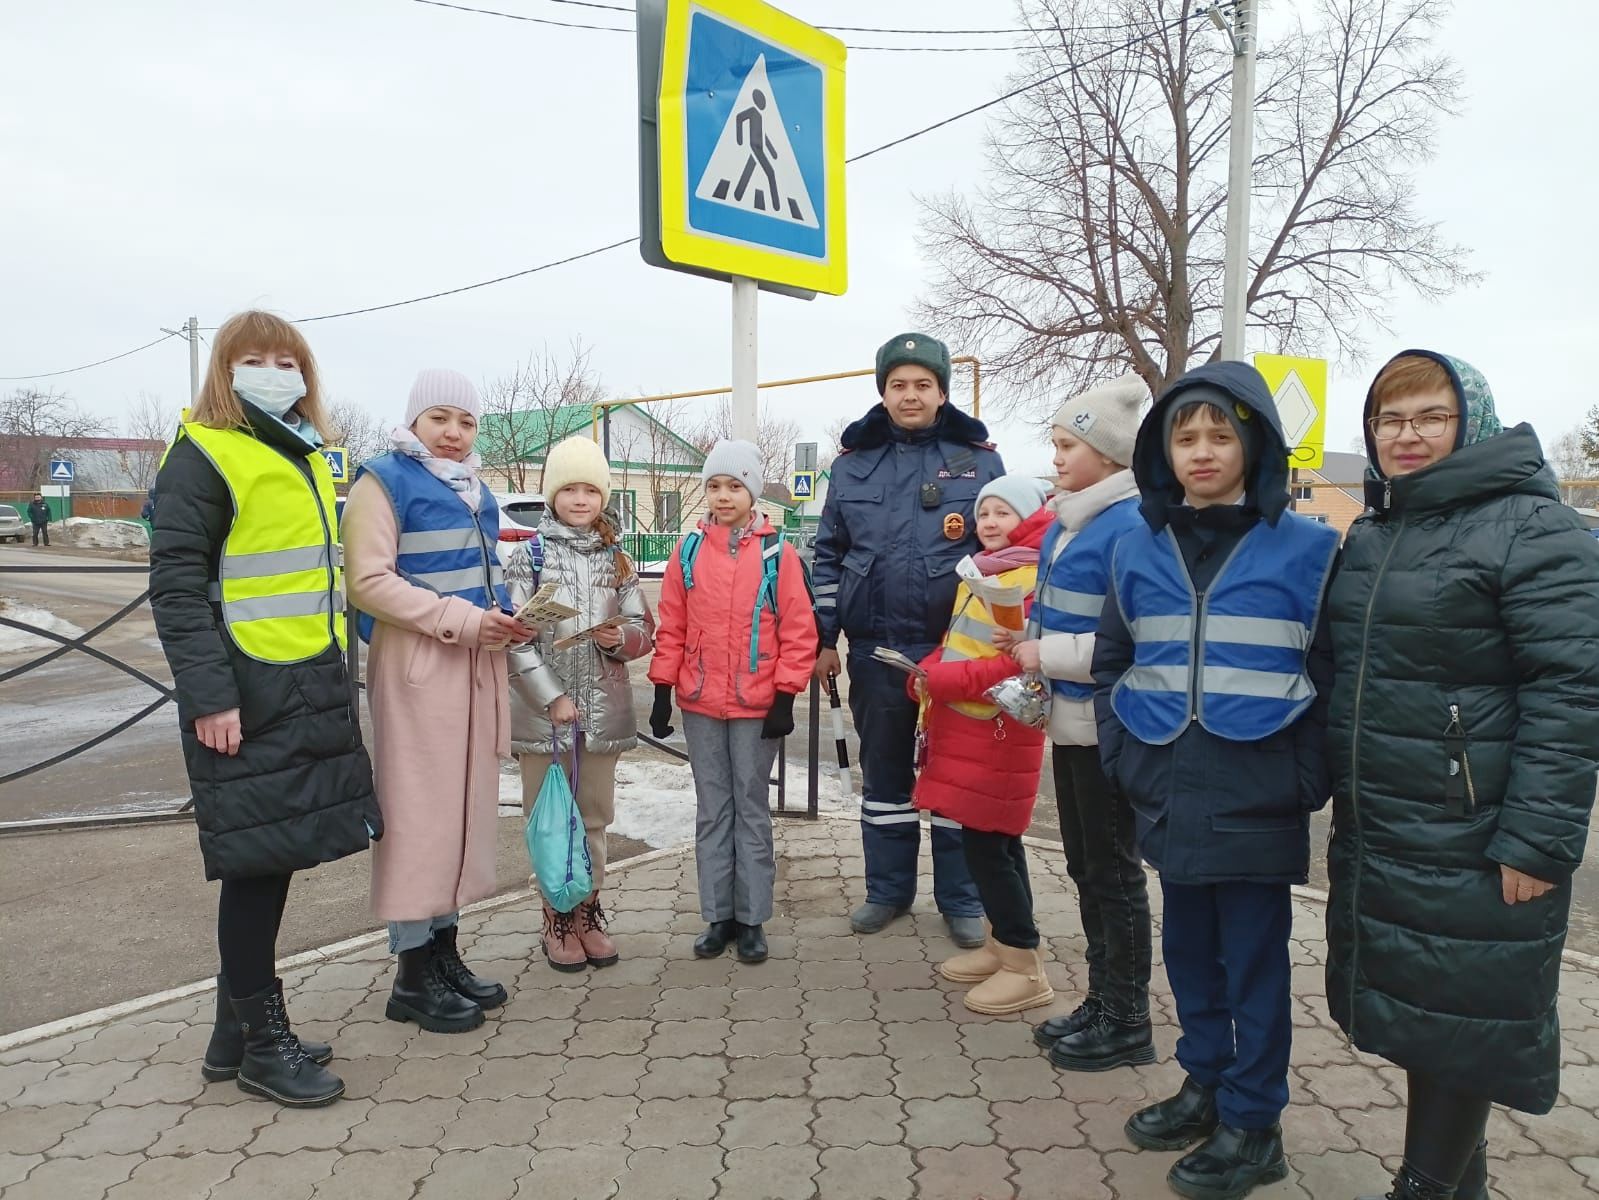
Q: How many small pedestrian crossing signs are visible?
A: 2